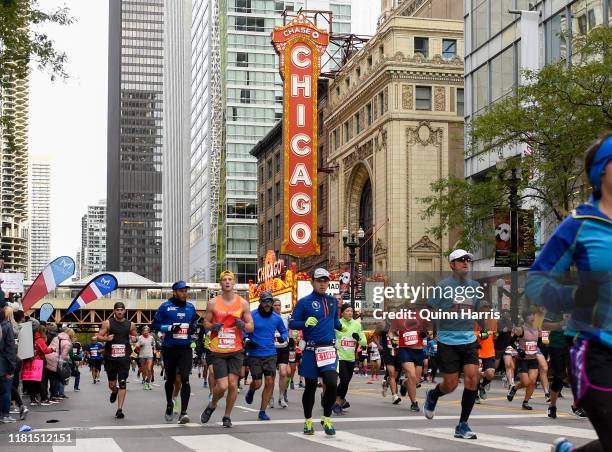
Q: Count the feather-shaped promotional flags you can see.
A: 3